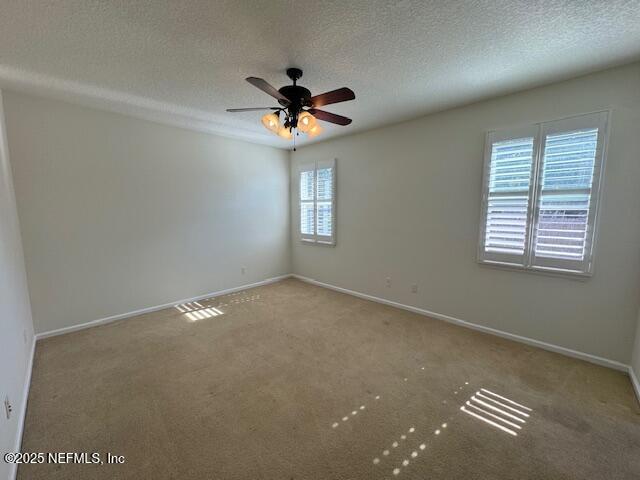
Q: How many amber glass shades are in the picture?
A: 4